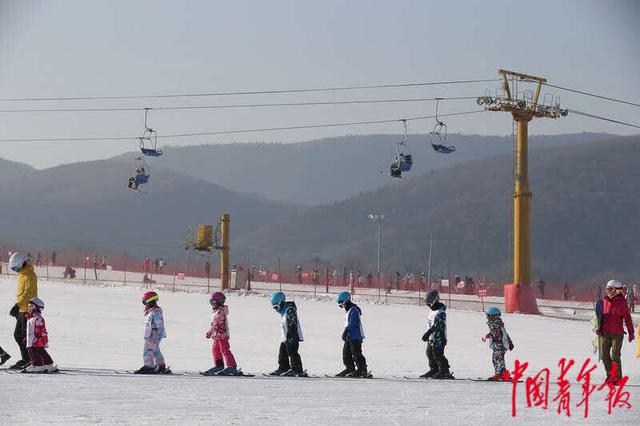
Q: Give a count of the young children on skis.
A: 7